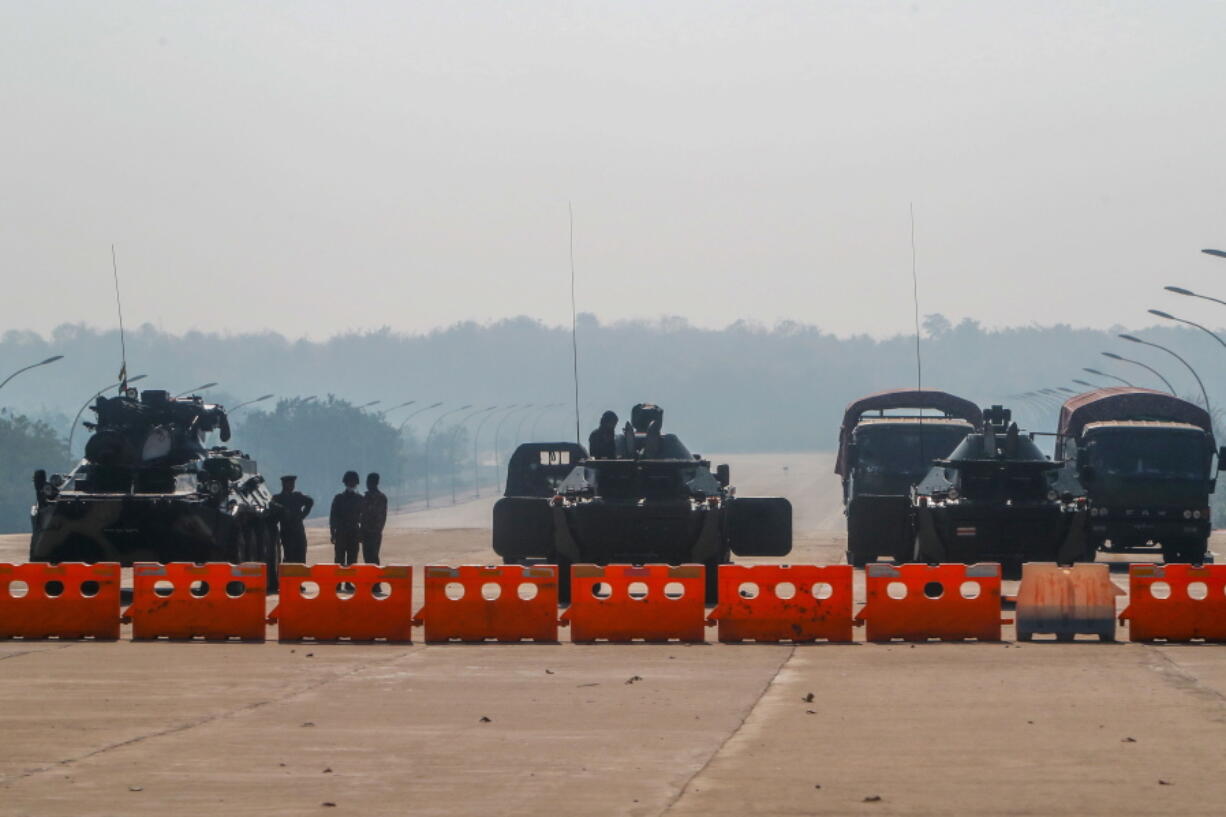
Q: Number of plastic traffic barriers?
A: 9